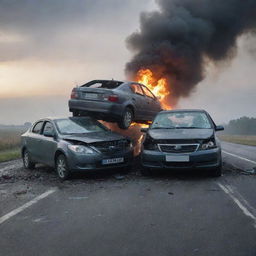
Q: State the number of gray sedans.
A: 3